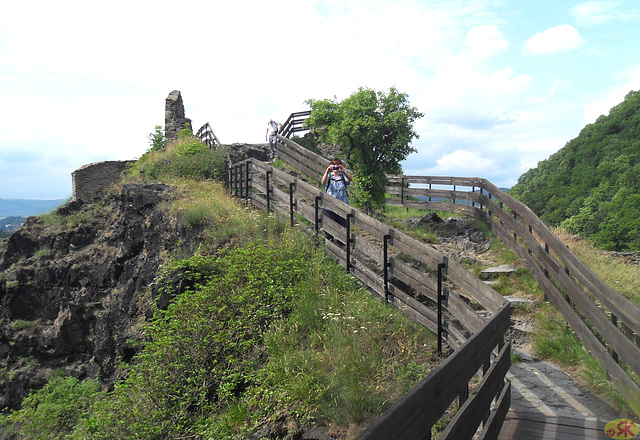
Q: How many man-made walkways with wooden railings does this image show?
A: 1